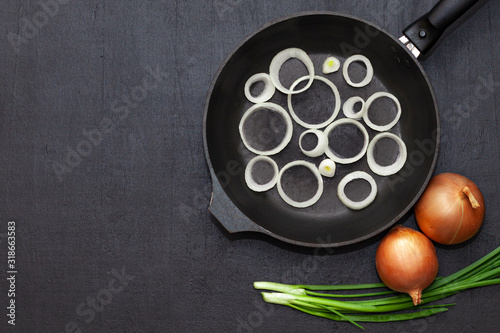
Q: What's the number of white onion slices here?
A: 15